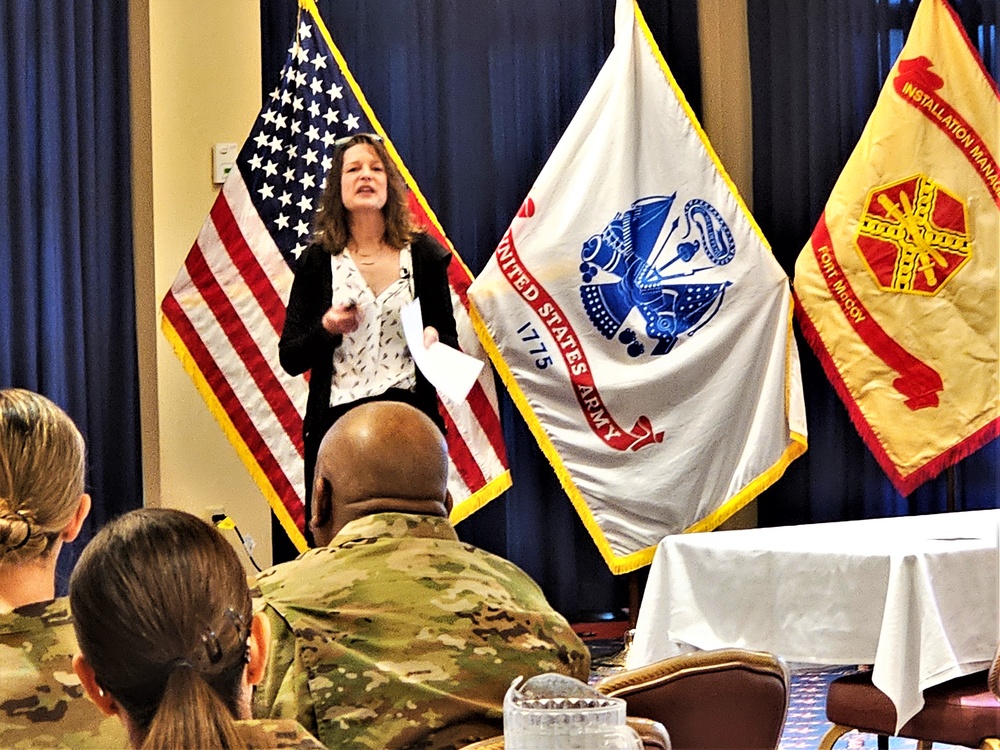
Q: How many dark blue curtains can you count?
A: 3